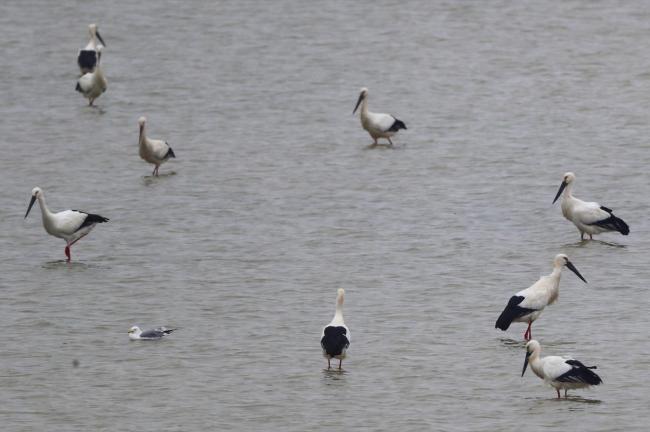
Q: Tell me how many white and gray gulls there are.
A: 1